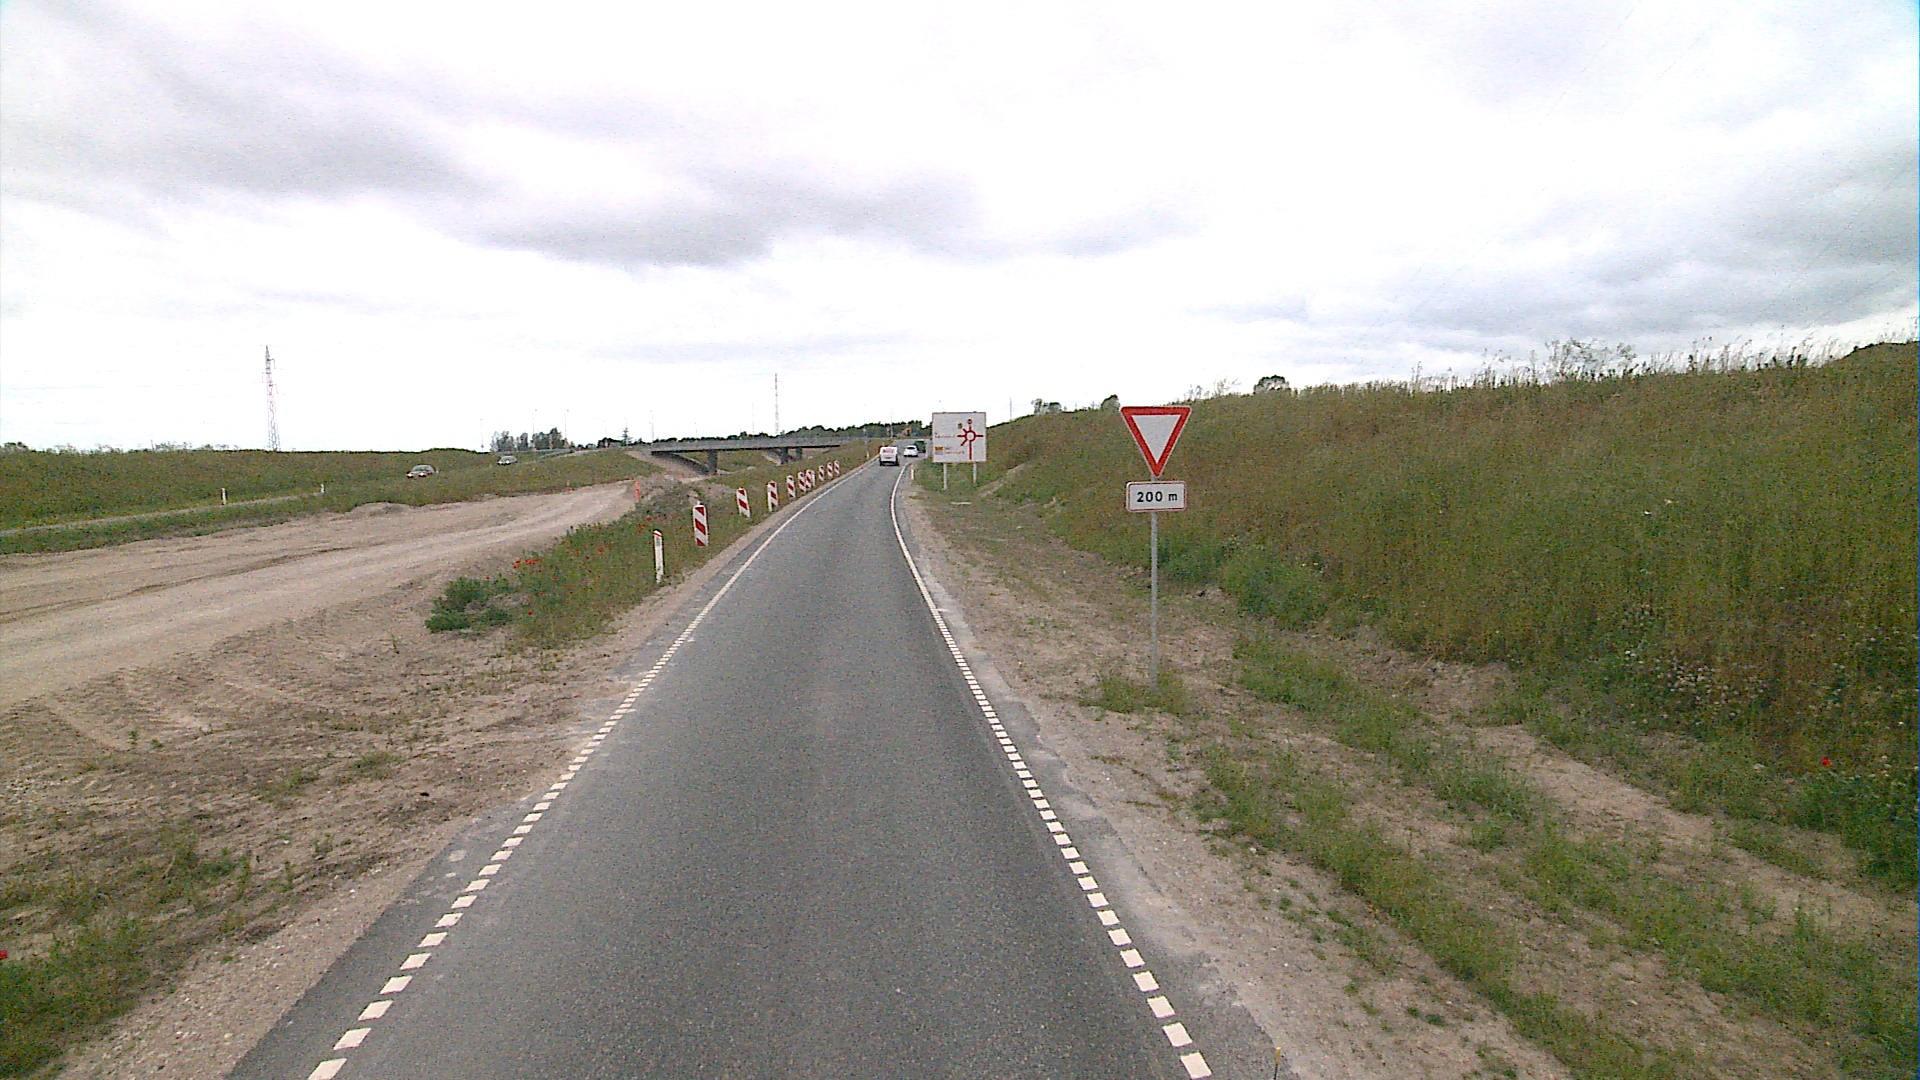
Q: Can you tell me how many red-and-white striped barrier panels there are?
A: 9